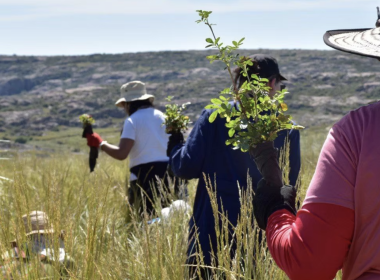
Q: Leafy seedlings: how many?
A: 3